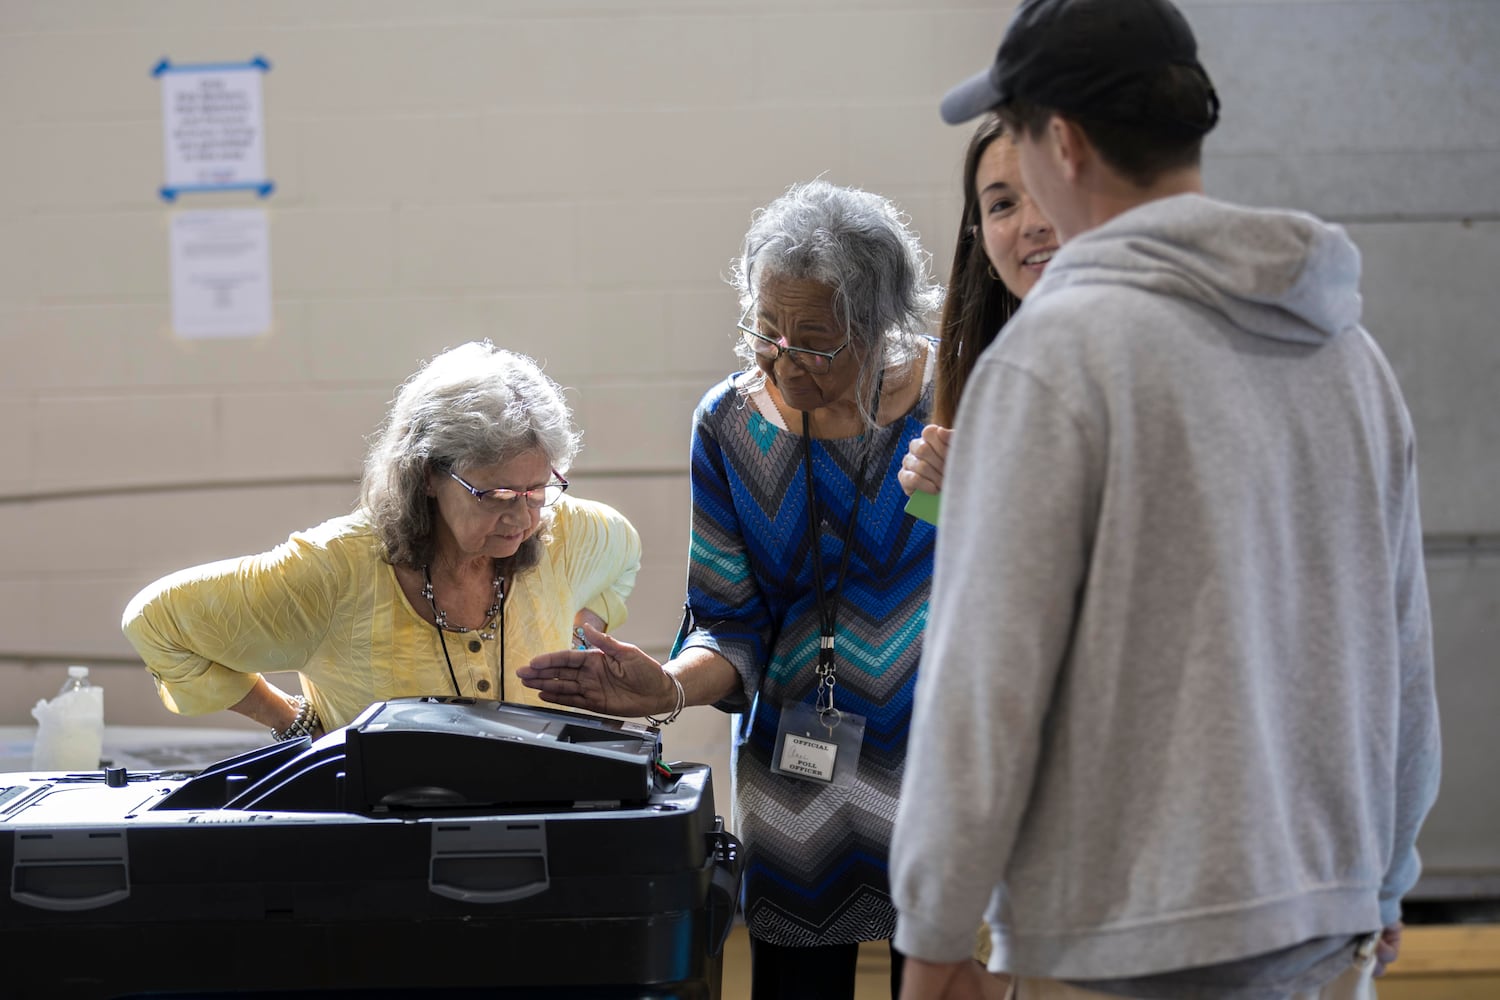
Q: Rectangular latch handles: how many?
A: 2